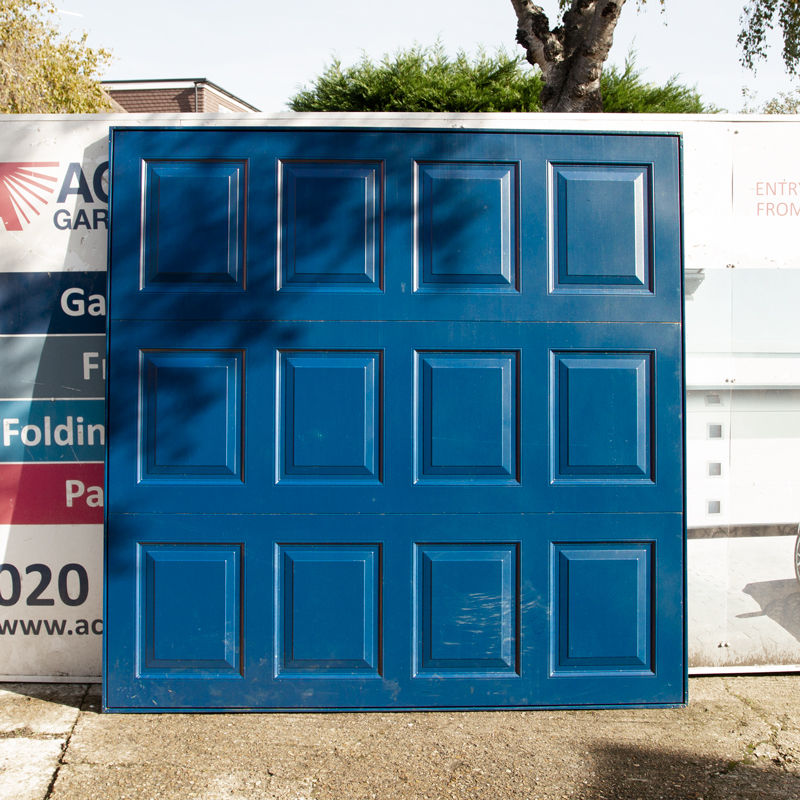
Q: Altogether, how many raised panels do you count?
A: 12